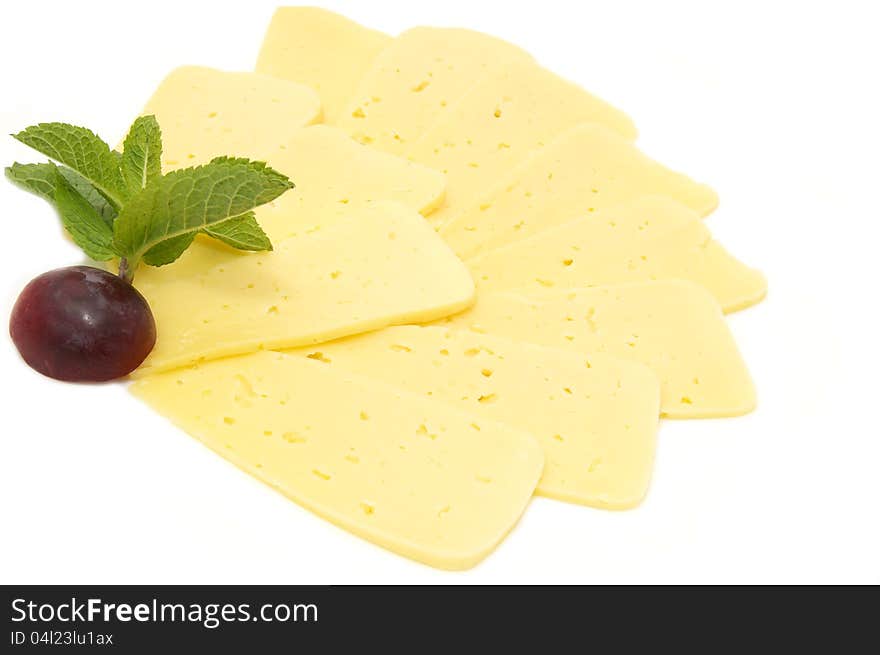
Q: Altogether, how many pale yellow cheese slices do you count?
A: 11